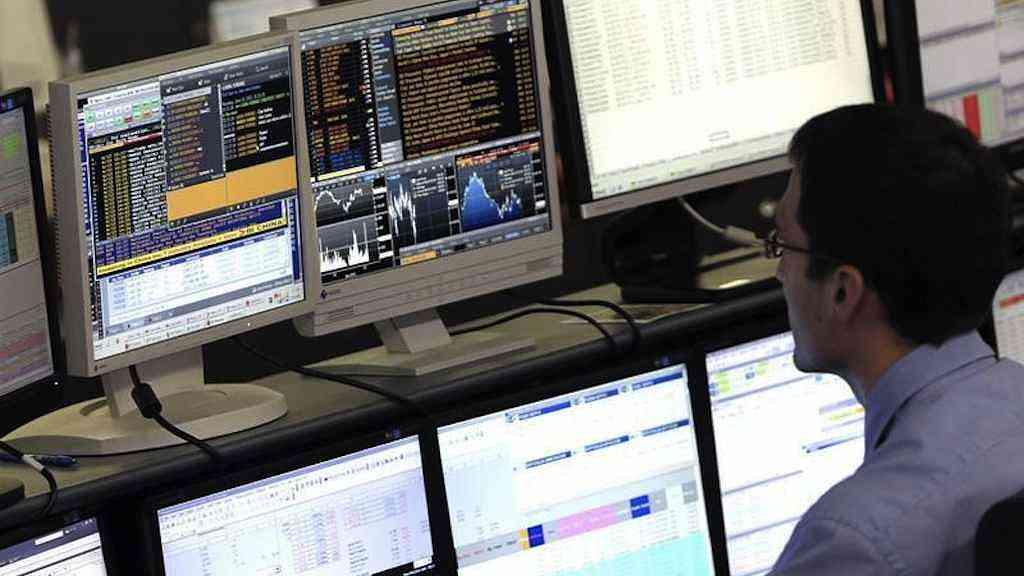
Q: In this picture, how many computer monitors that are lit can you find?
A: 10